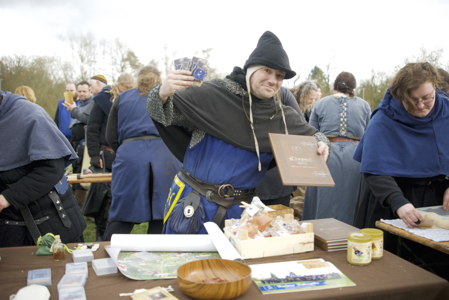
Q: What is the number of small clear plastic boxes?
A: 6